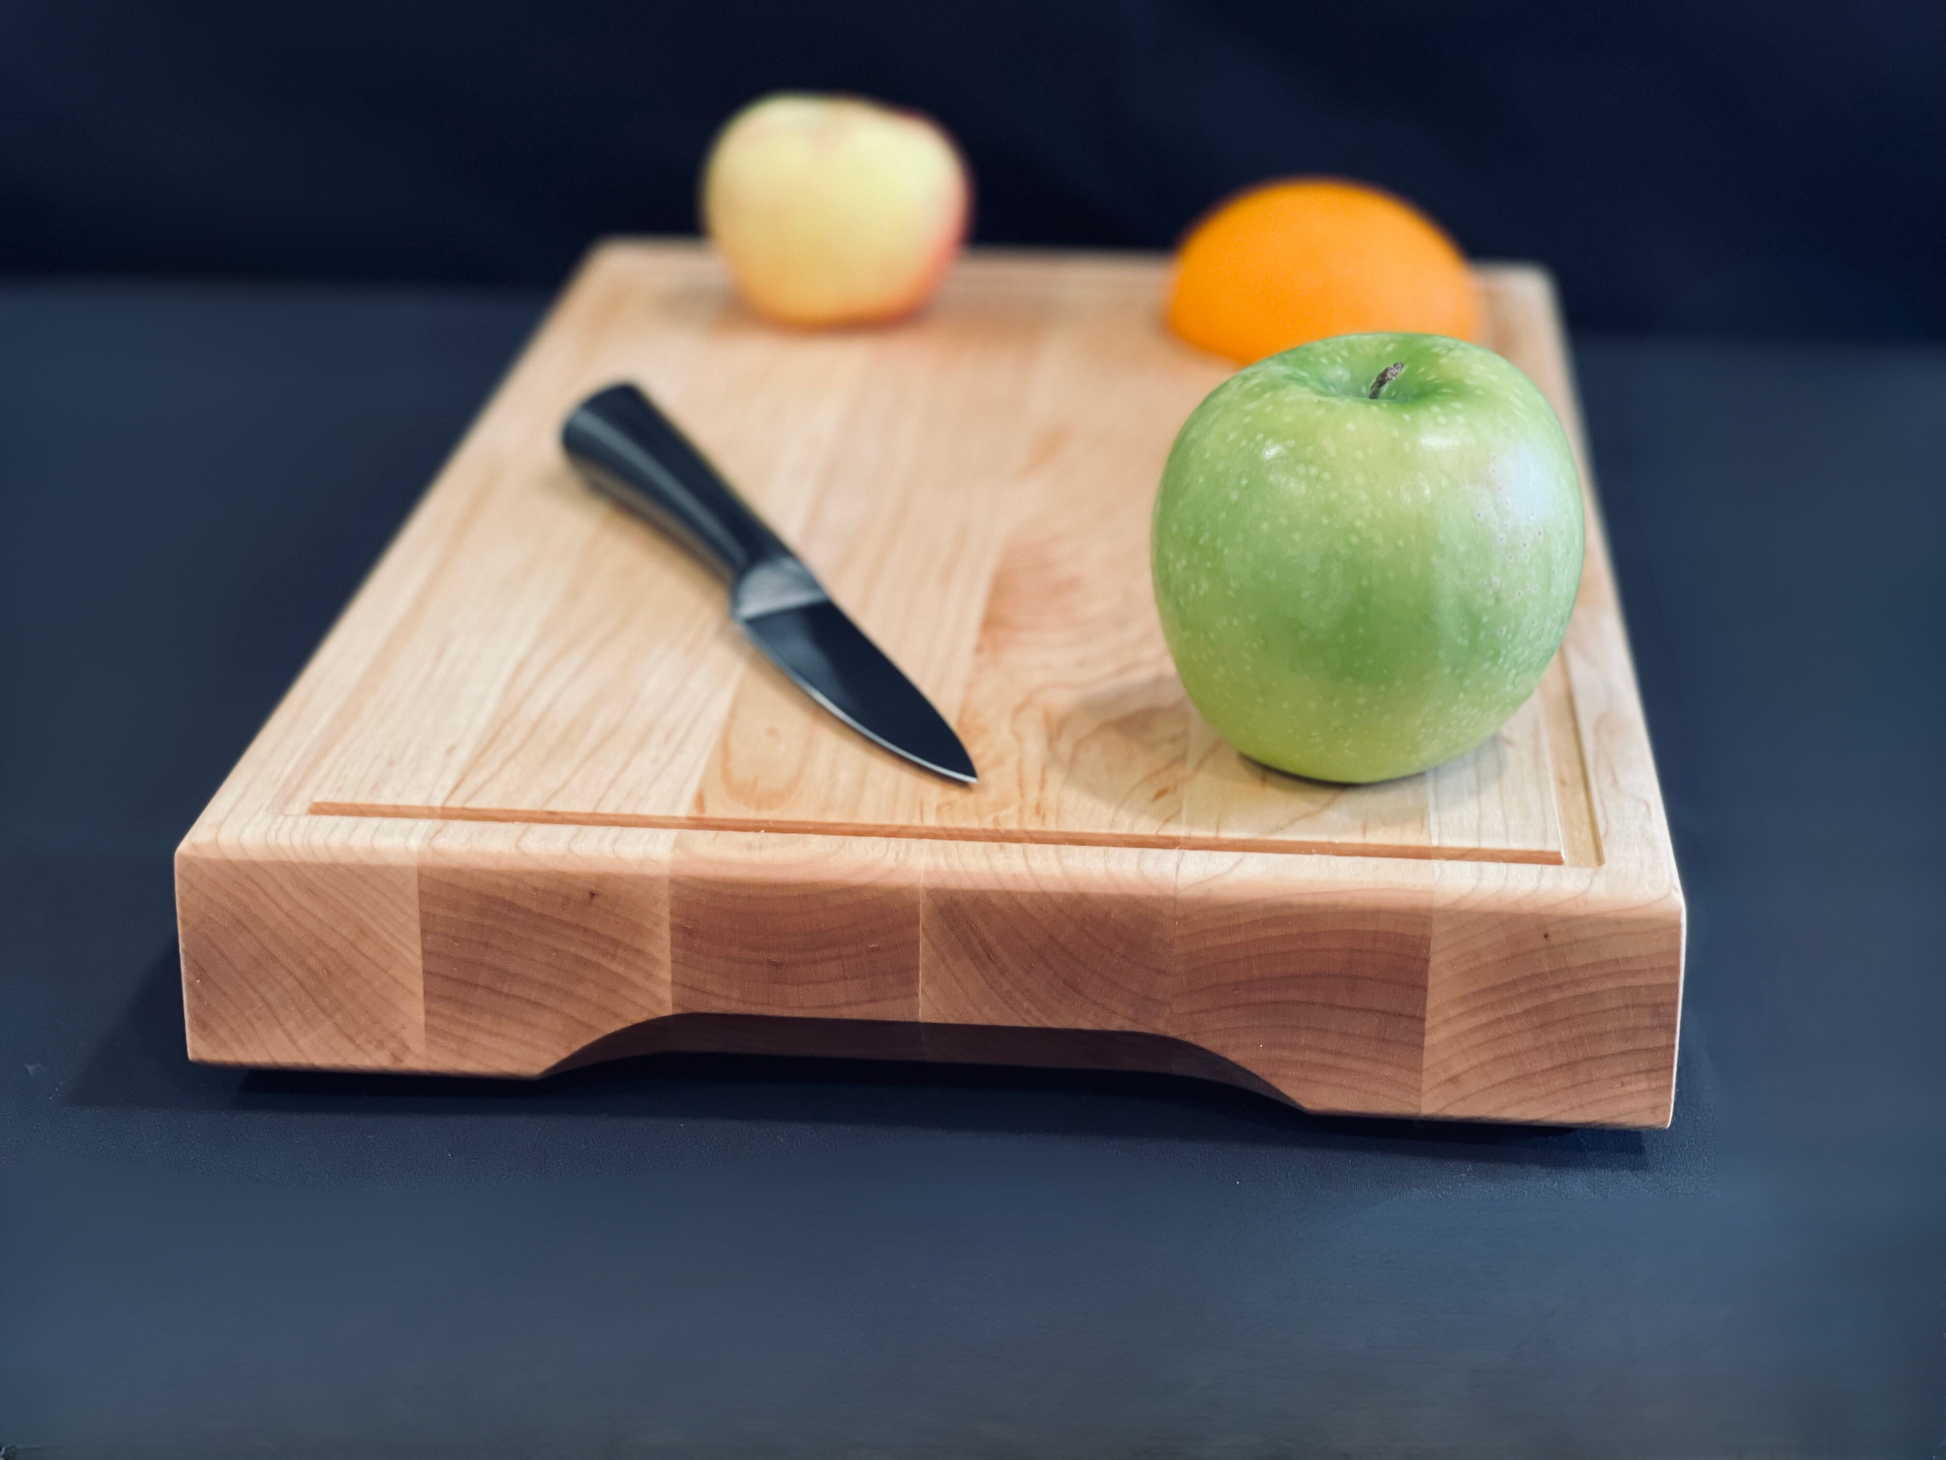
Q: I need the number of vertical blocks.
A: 6